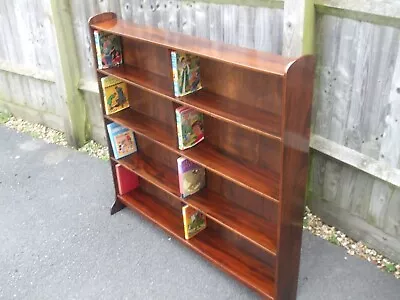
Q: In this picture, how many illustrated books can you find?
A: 7